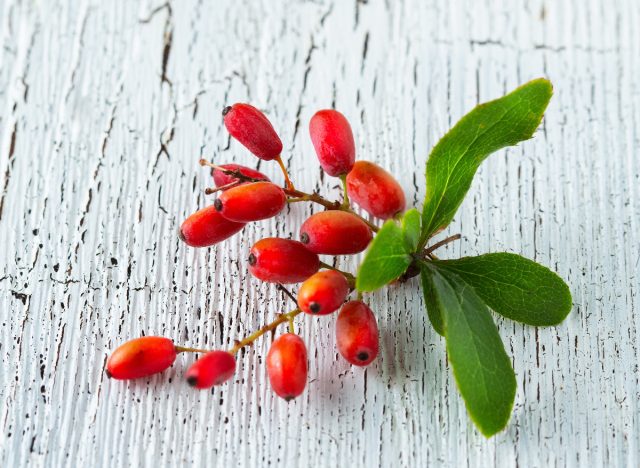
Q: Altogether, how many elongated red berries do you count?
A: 13